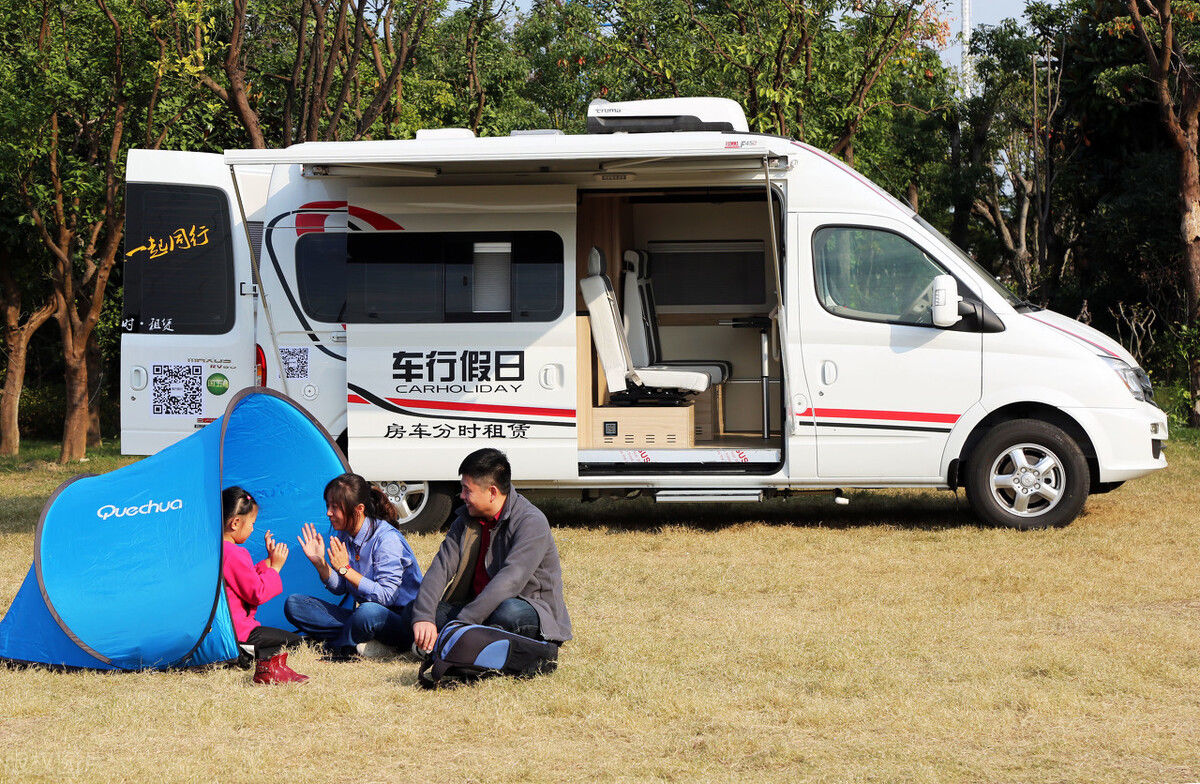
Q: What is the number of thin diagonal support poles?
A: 2